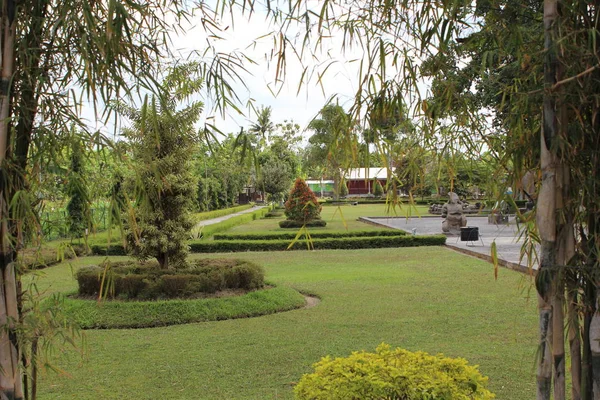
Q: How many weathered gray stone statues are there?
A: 1